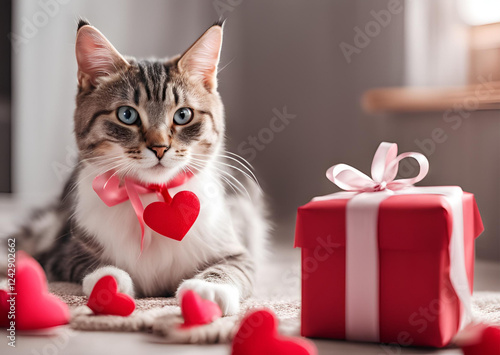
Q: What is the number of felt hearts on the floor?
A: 5